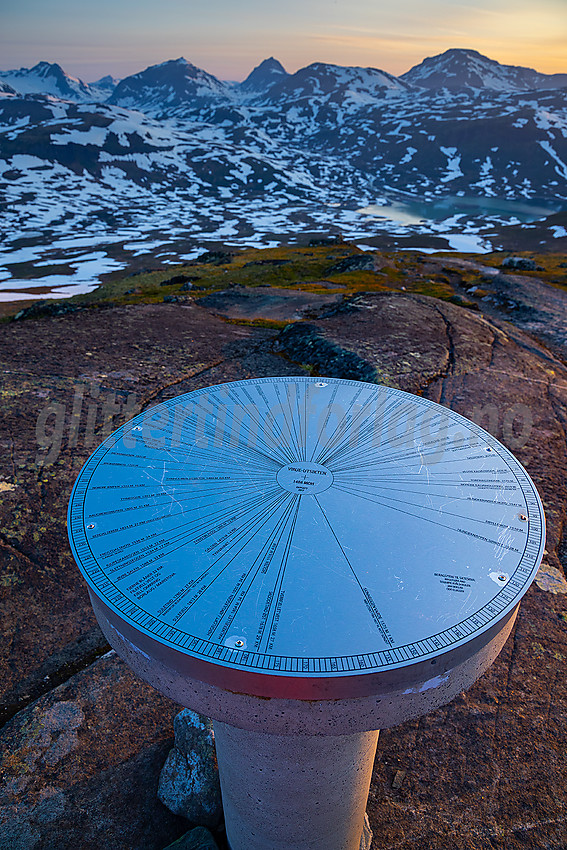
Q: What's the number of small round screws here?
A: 7